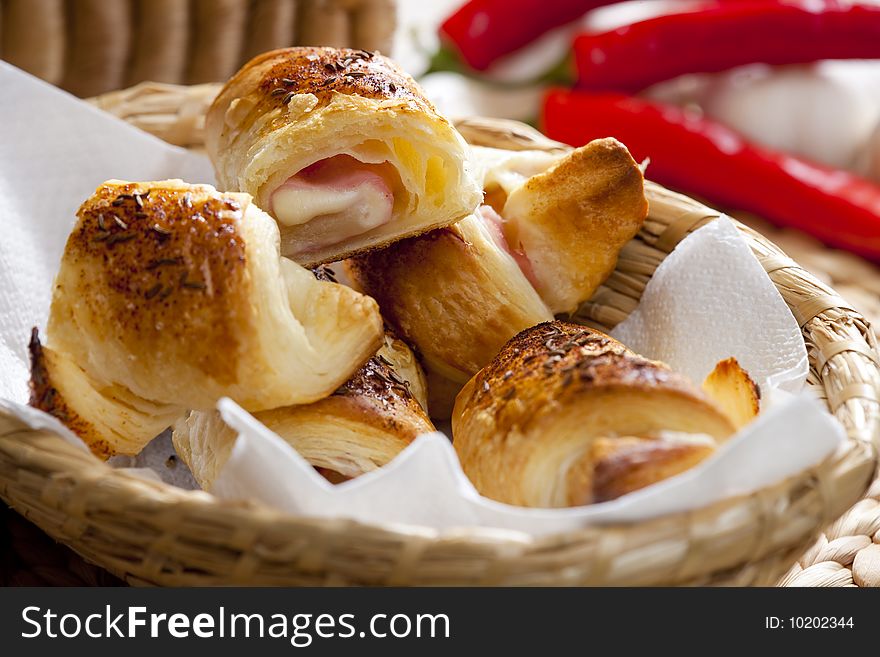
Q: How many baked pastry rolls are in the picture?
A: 5